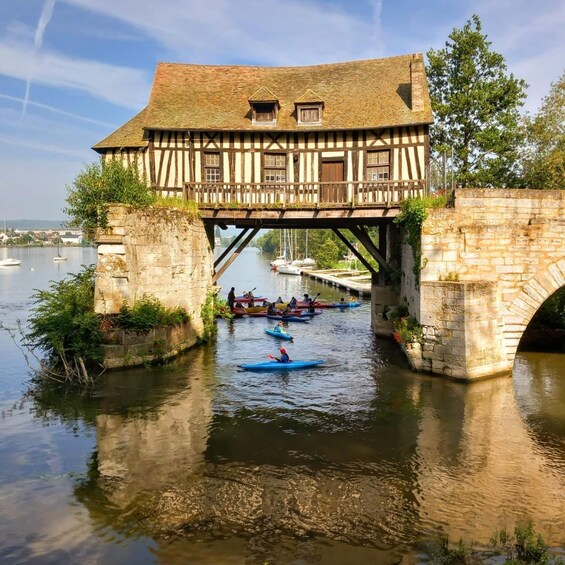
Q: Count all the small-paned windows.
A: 3